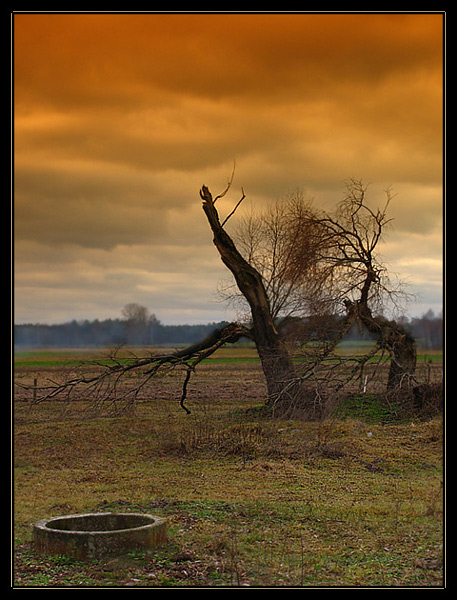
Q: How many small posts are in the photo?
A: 2